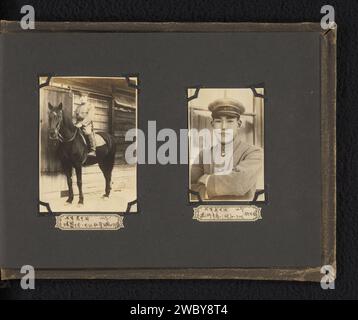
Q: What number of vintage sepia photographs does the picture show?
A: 2